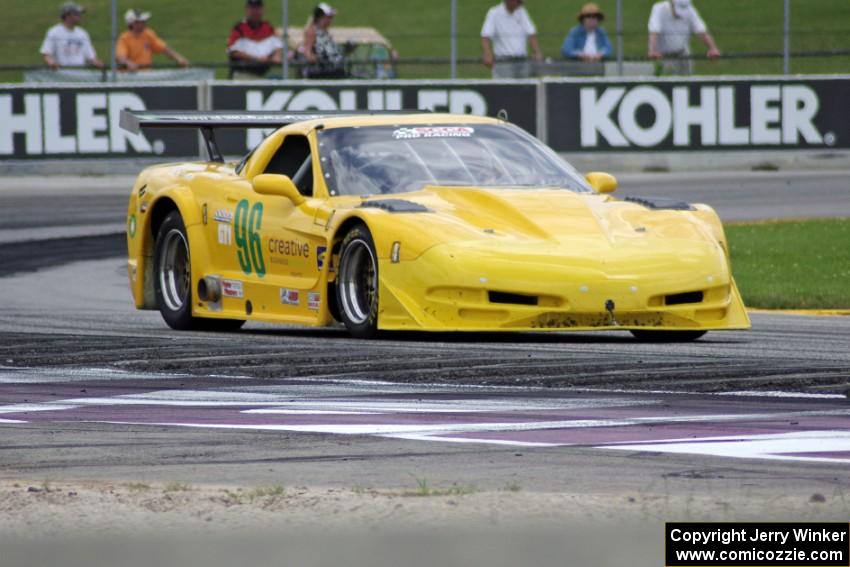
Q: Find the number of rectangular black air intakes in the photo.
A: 2